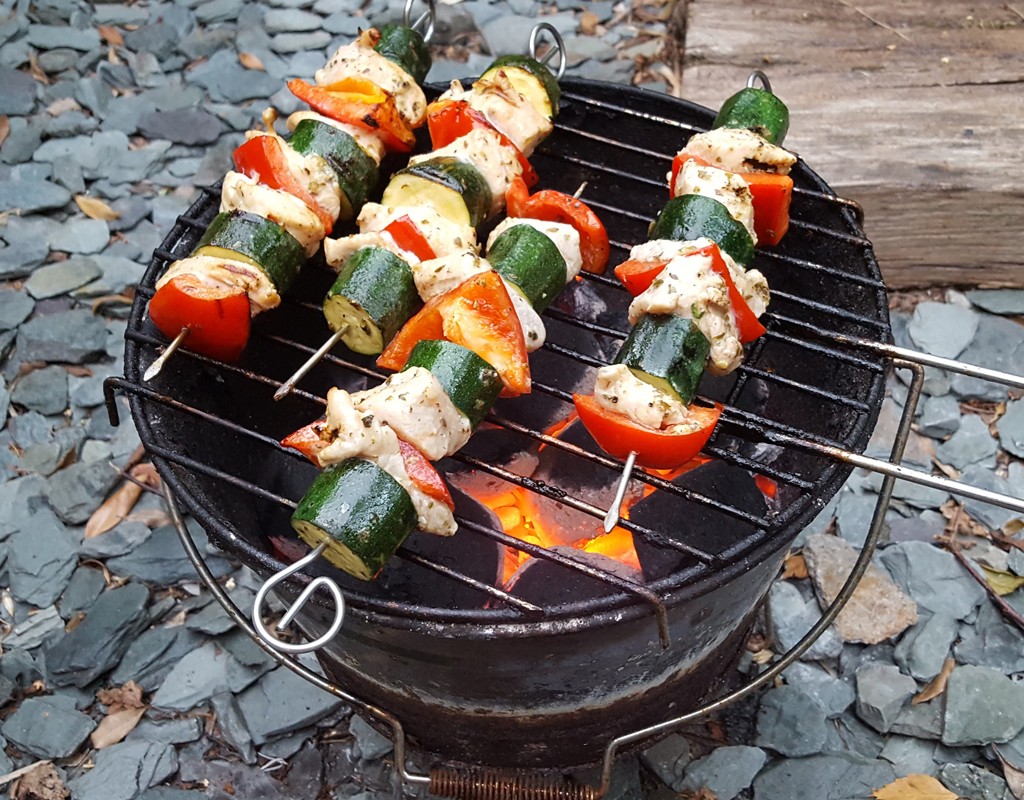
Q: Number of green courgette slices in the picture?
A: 12